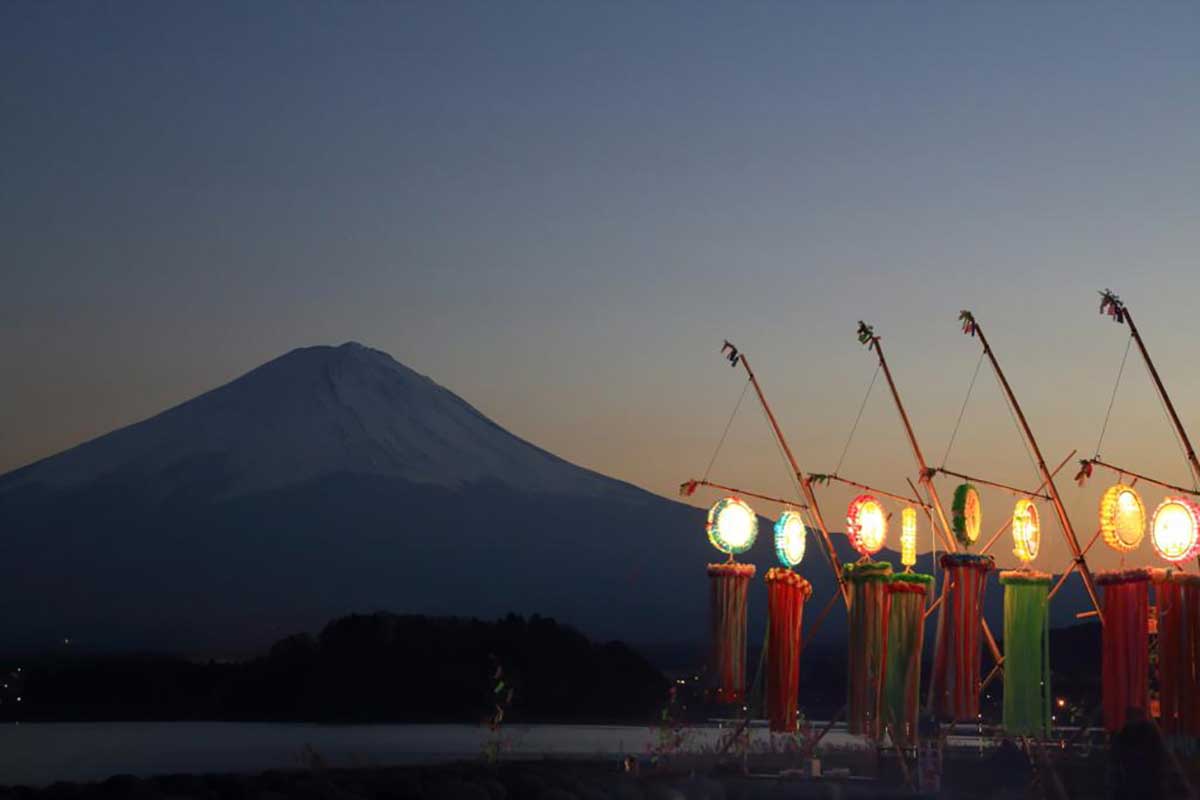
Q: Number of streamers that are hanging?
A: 8